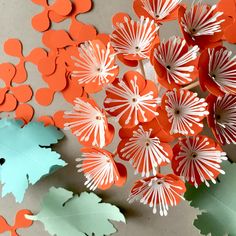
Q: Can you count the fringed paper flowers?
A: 14